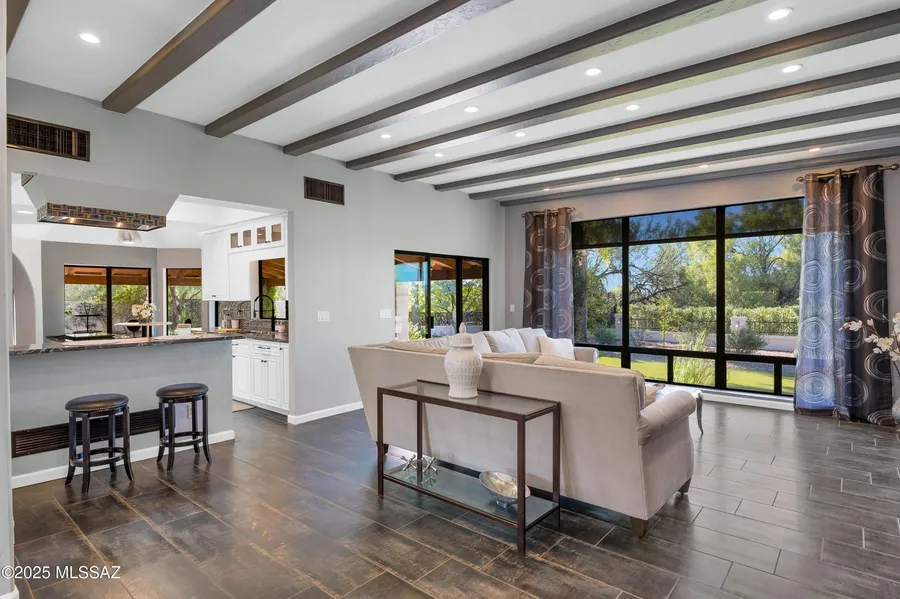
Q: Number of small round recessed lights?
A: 13